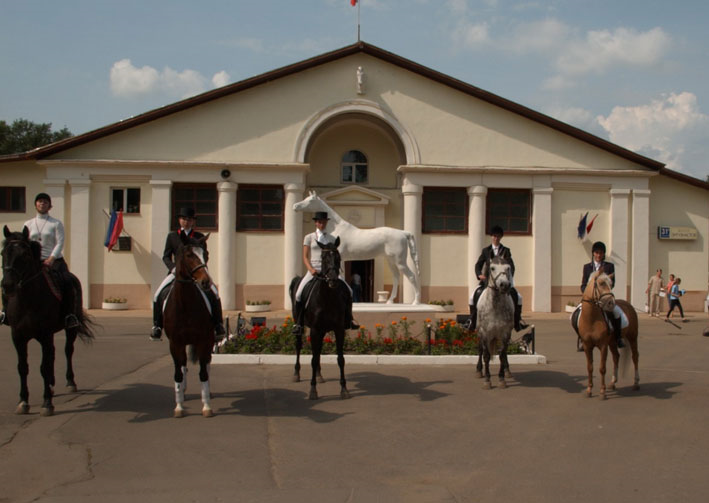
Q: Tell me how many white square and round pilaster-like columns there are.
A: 10